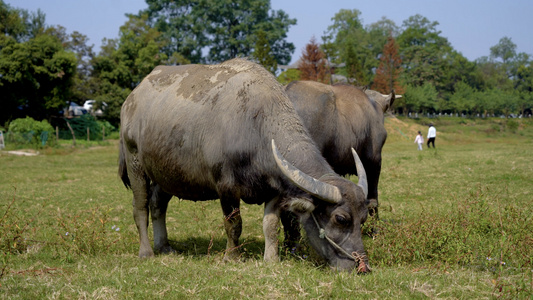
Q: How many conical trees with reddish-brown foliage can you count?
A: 2